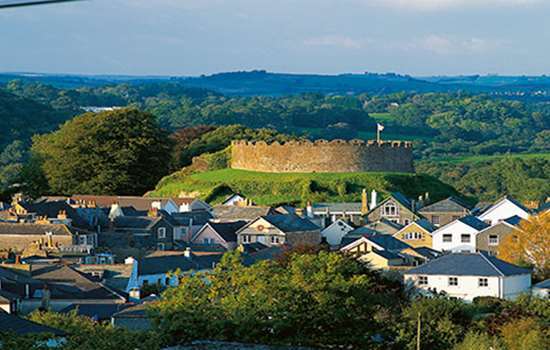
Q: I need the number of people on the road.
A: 0